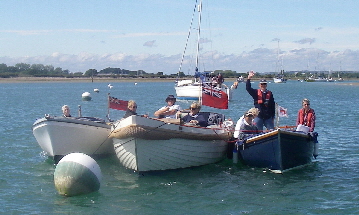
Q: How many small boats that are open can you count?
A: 3